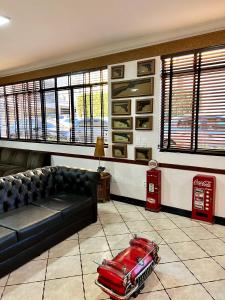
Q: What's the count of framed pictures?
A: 10